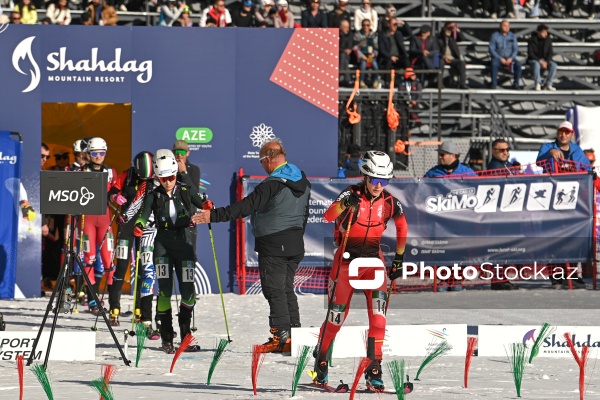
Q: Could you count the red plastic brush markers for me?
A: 7